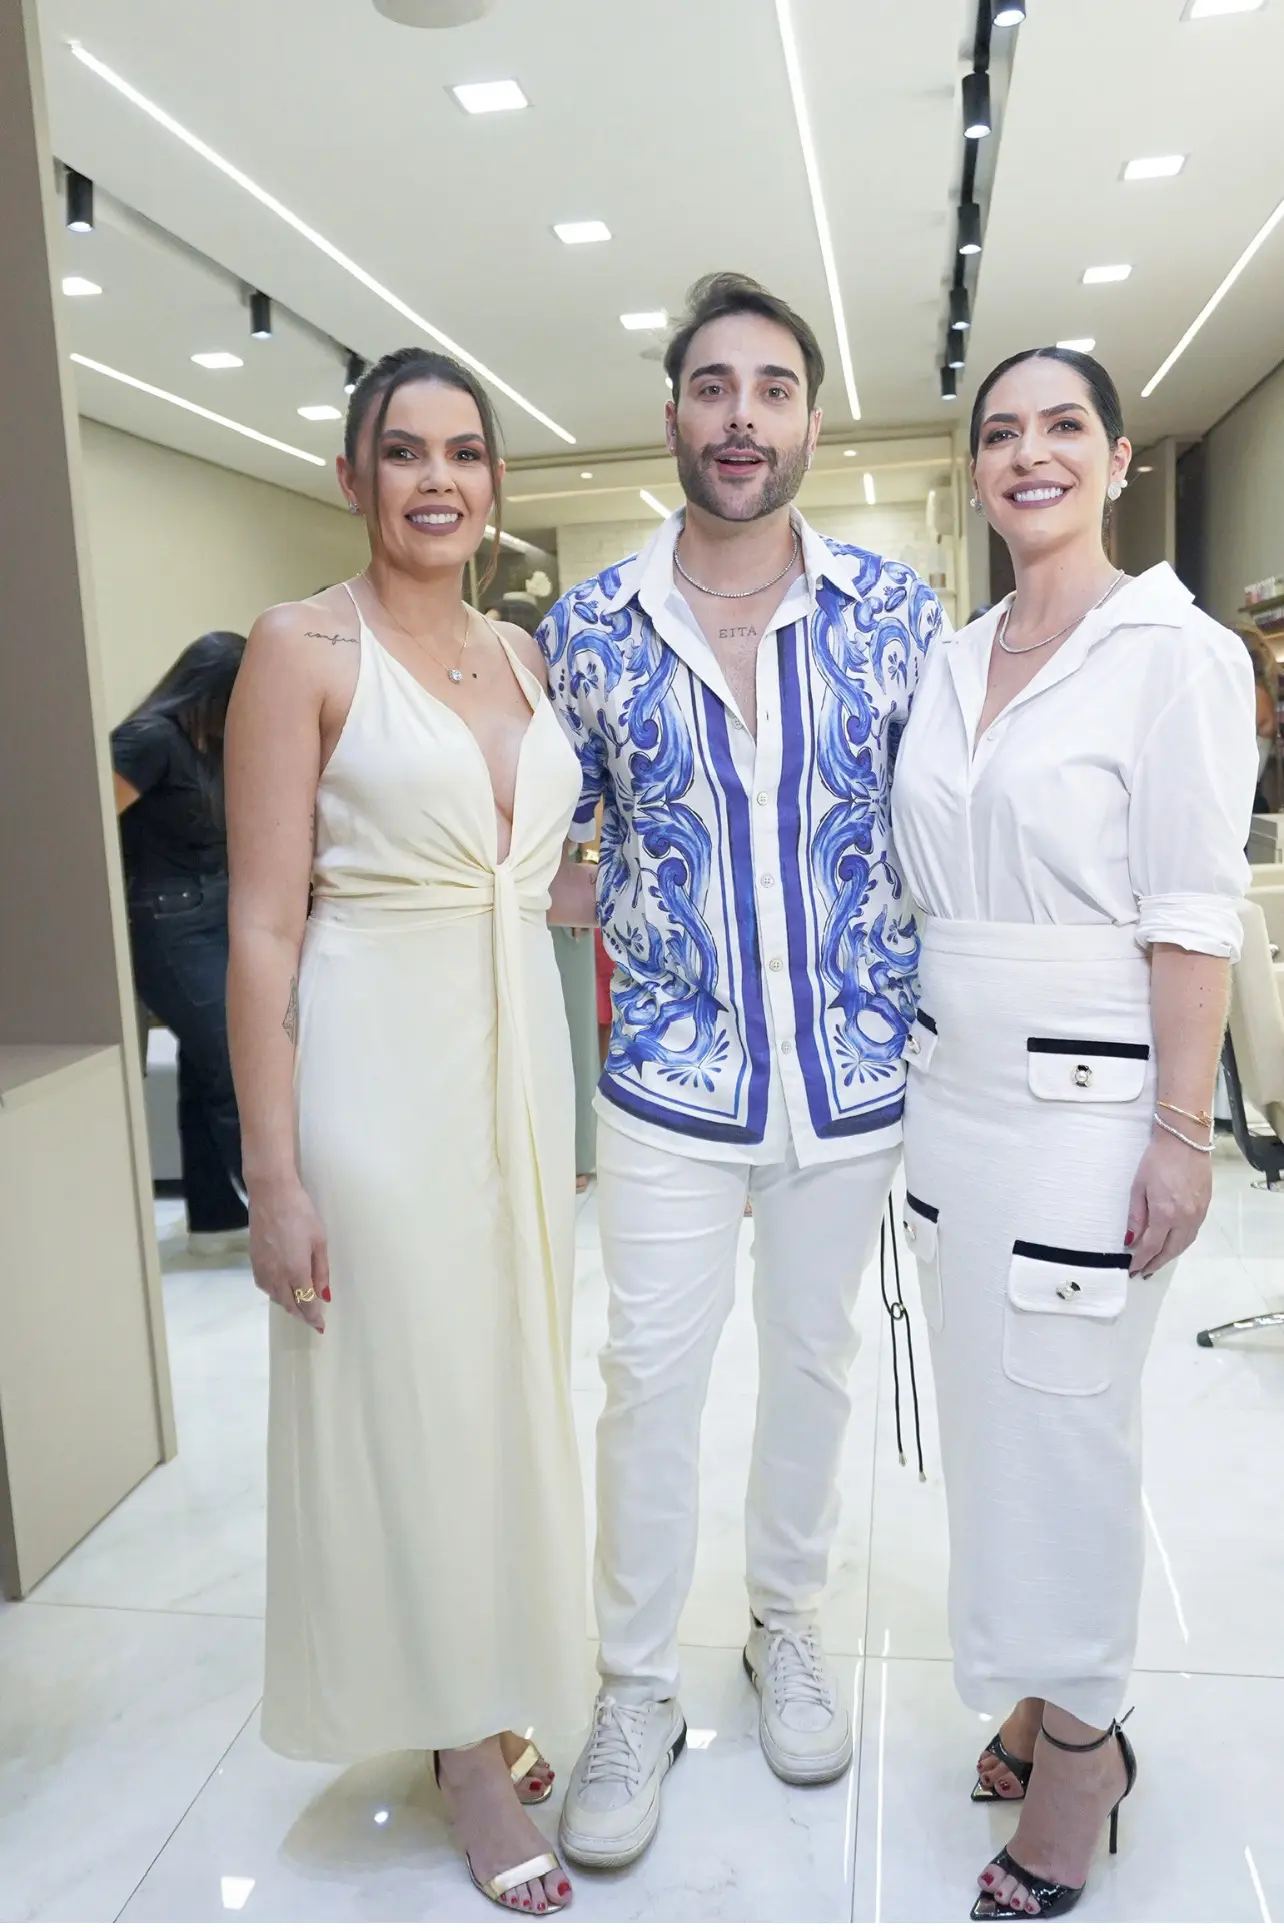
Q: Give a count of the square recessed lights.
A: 10